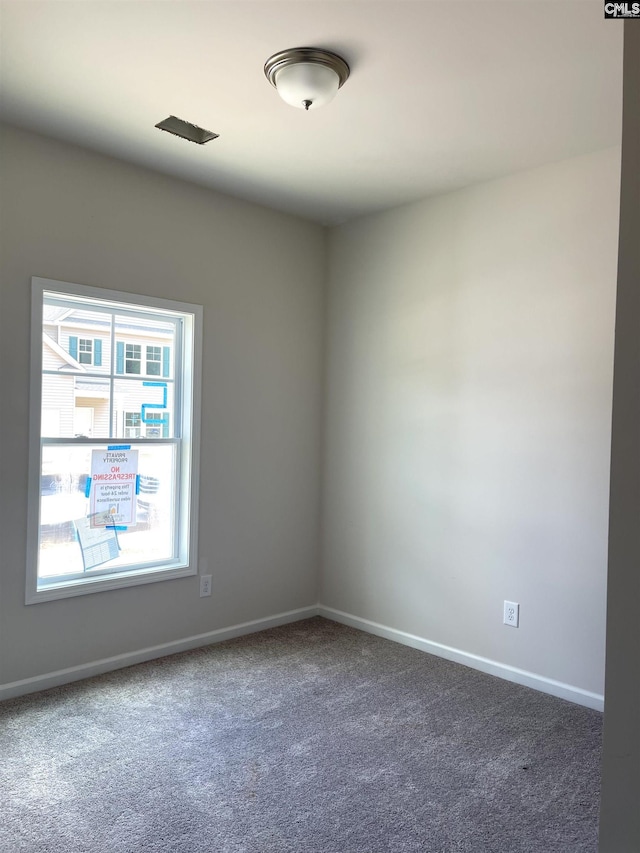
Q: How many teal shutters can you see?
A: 5